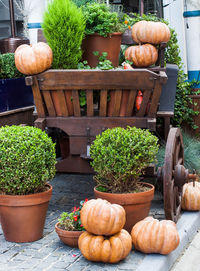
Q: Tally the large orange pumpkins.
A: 7